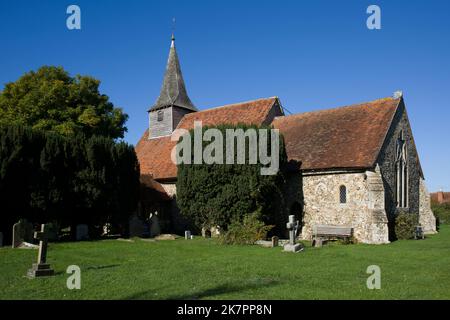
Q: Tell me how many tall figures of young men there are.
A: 0